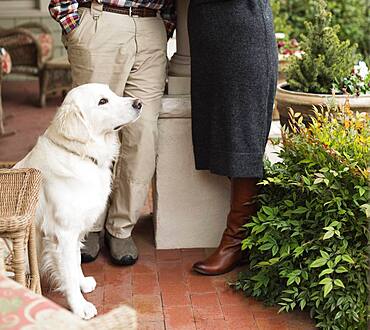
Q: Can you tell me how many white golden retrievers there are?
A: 1